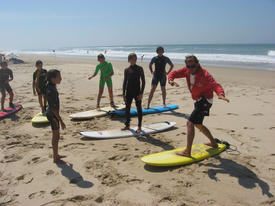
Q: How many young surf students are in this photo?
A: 6